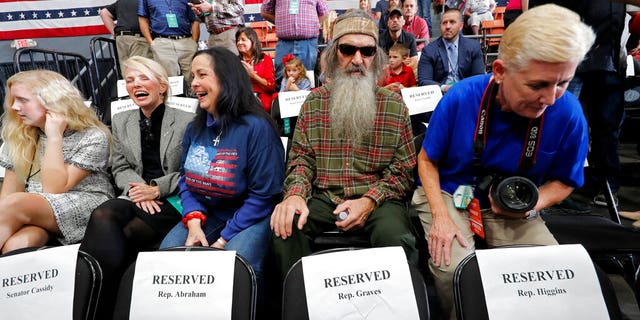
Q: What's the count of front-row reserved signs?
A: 4